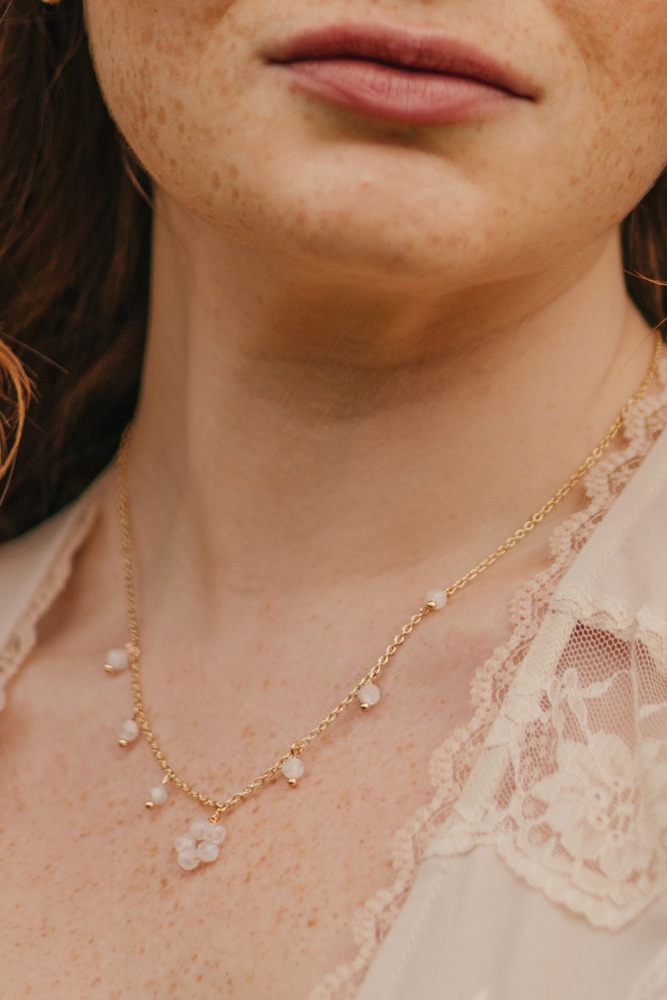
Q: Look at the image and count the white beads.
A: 11